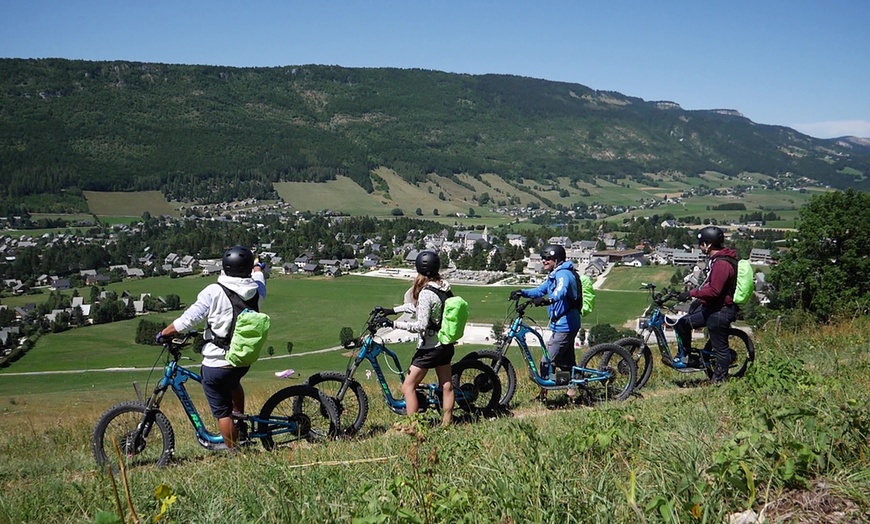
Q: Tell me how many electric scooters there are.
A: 4